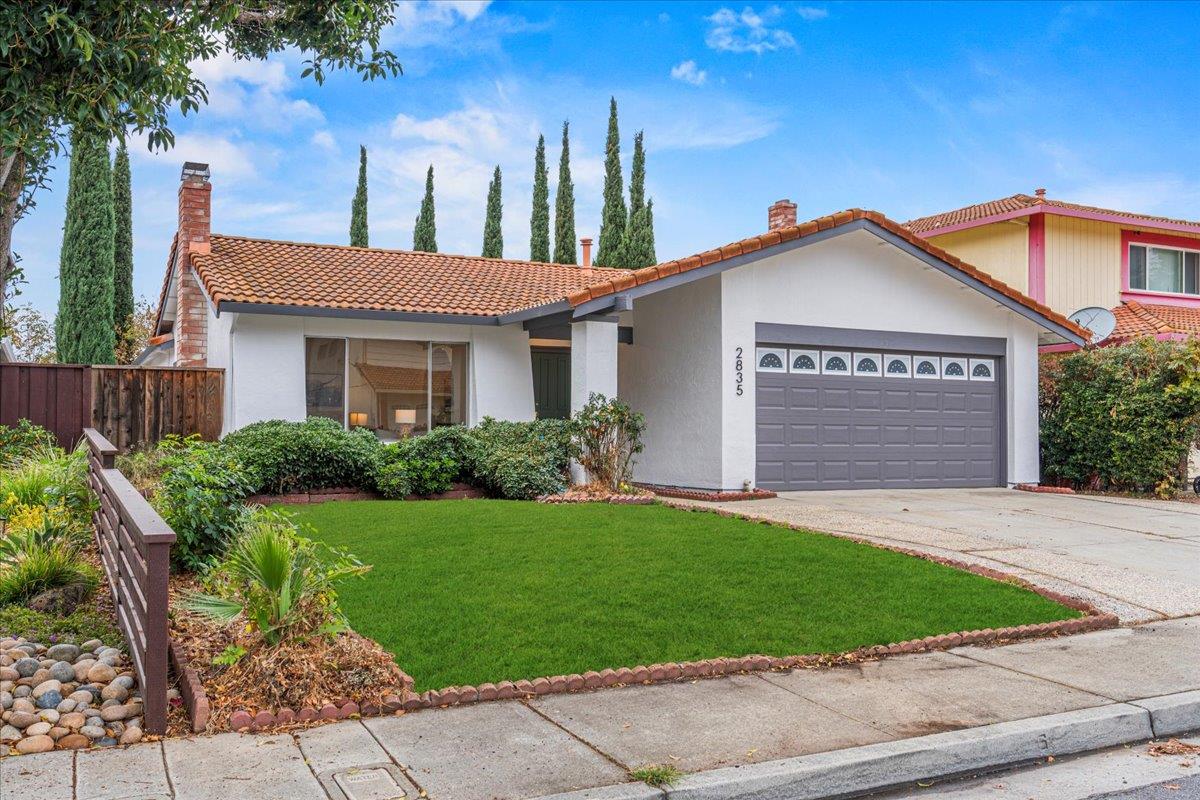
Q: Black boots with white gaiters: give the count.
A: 0